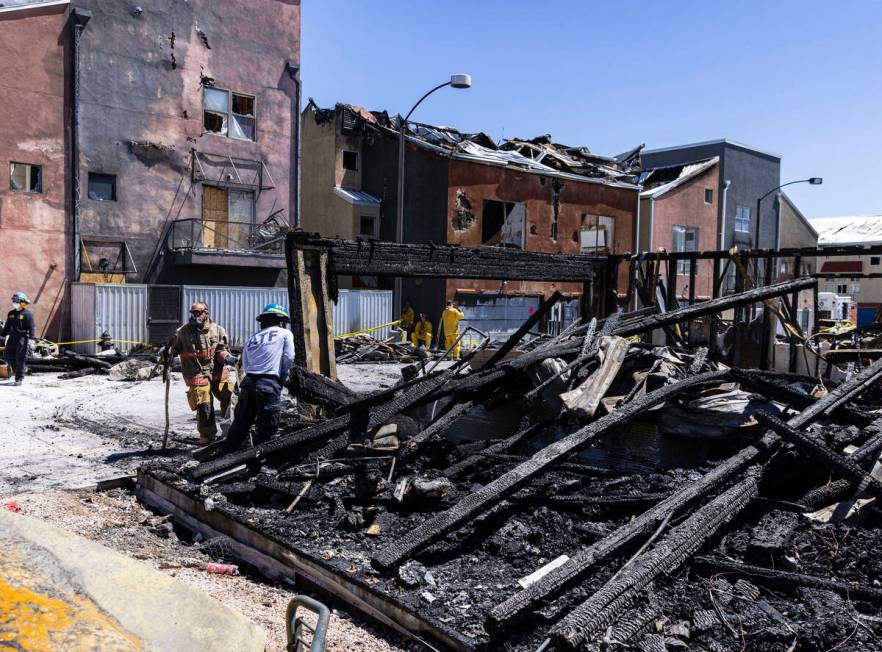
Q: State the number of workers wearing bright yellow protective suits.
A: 3